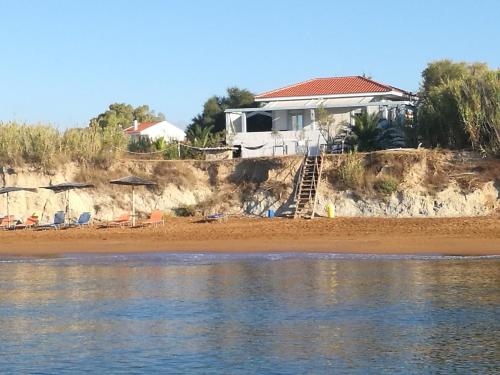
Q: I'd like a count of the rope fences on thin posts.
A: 1